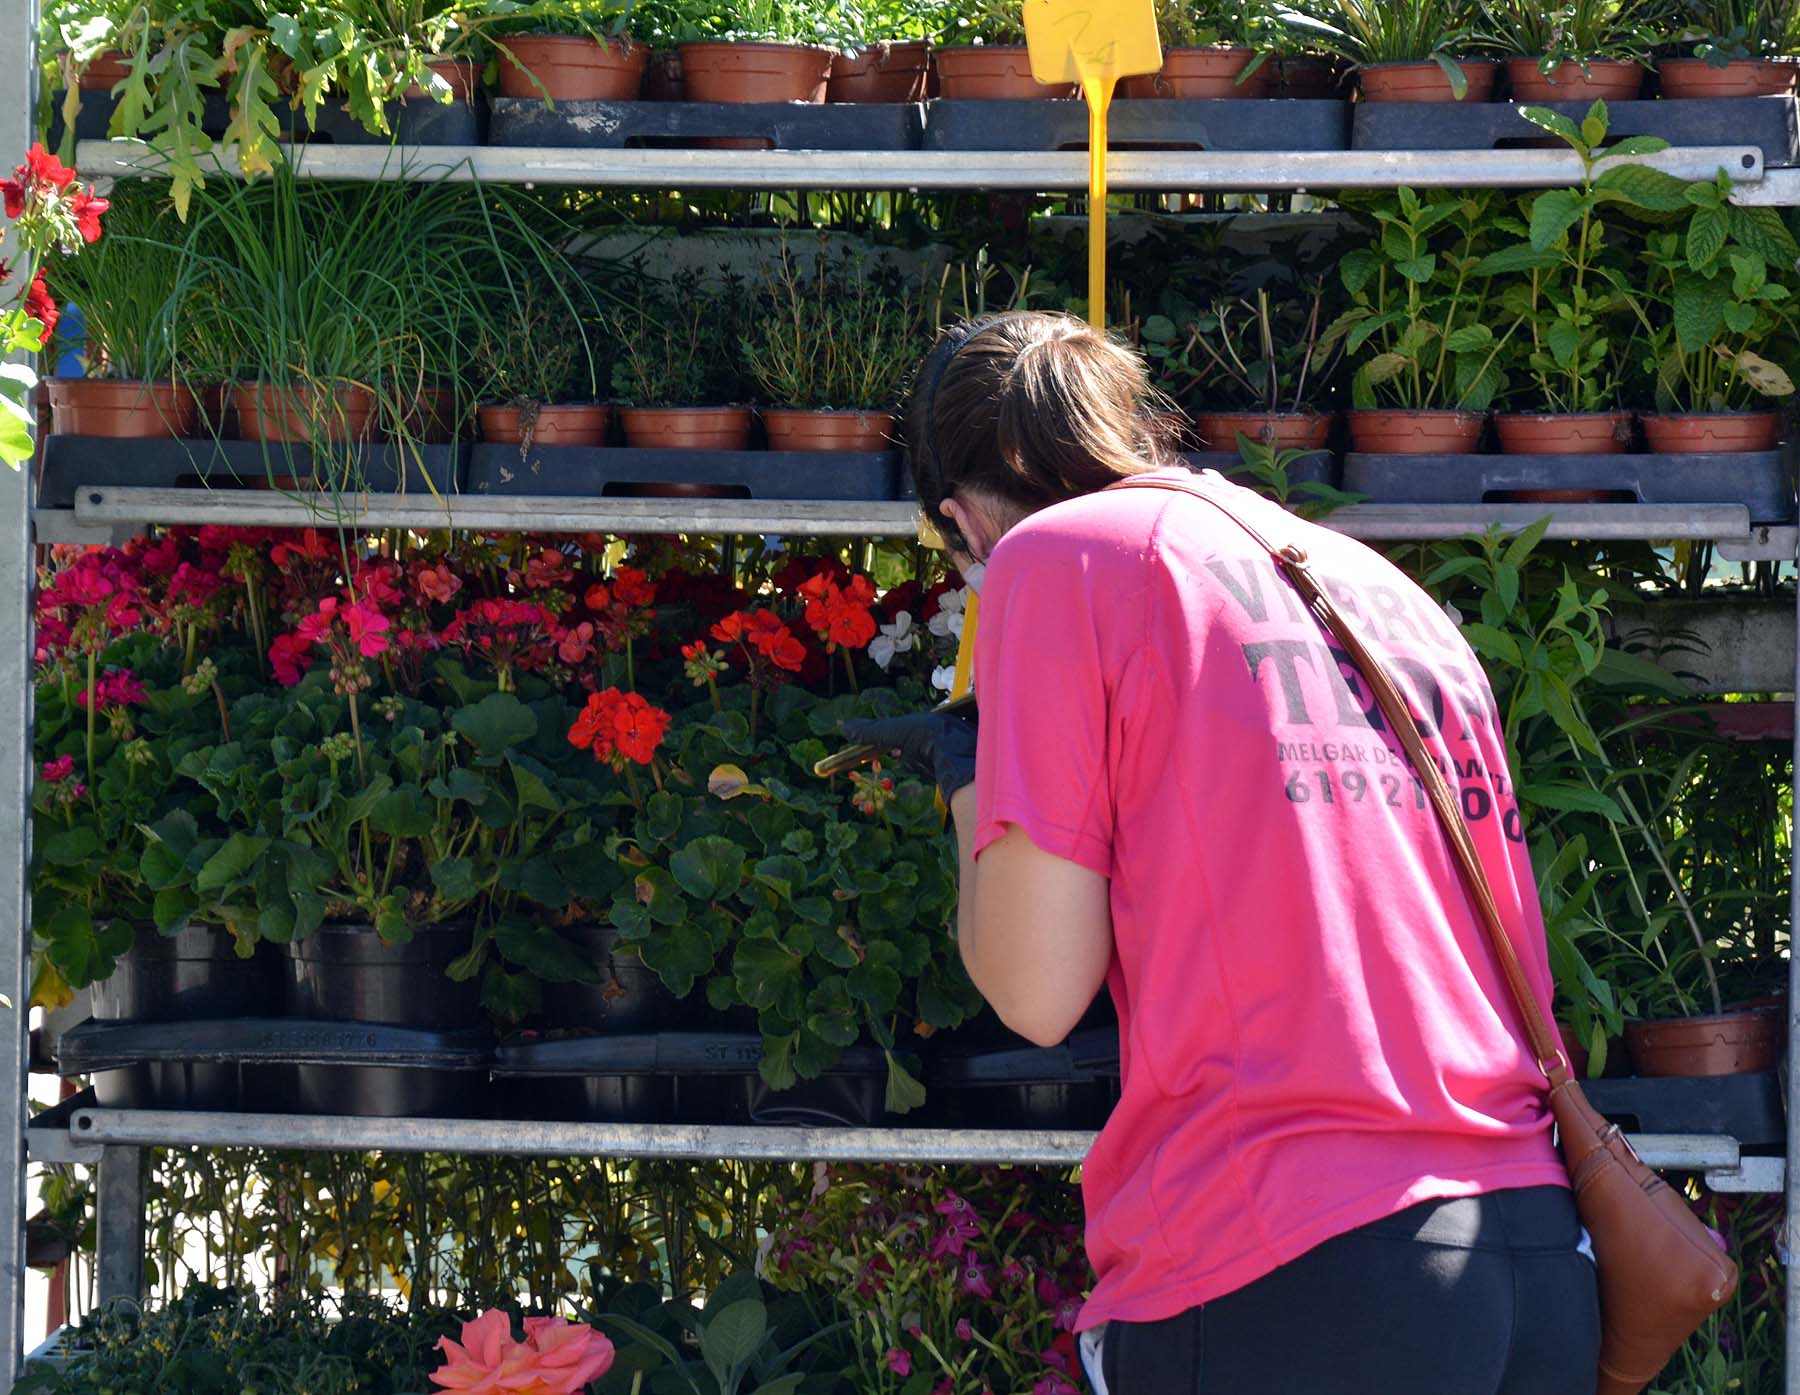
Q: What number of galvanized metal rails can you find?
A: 3